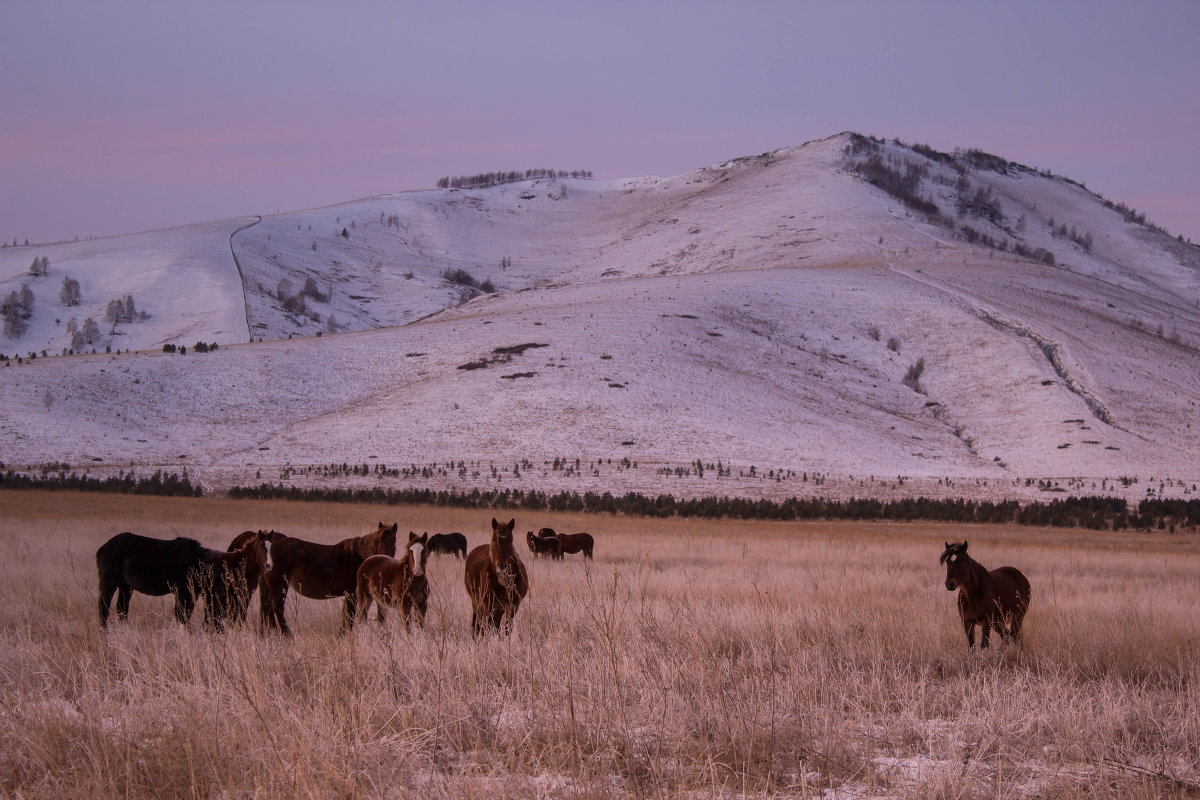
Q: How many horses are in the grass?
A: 11